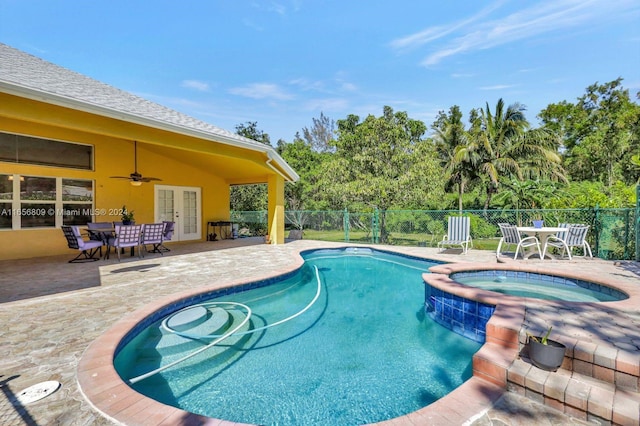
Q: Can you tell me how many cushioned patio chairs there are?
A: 6